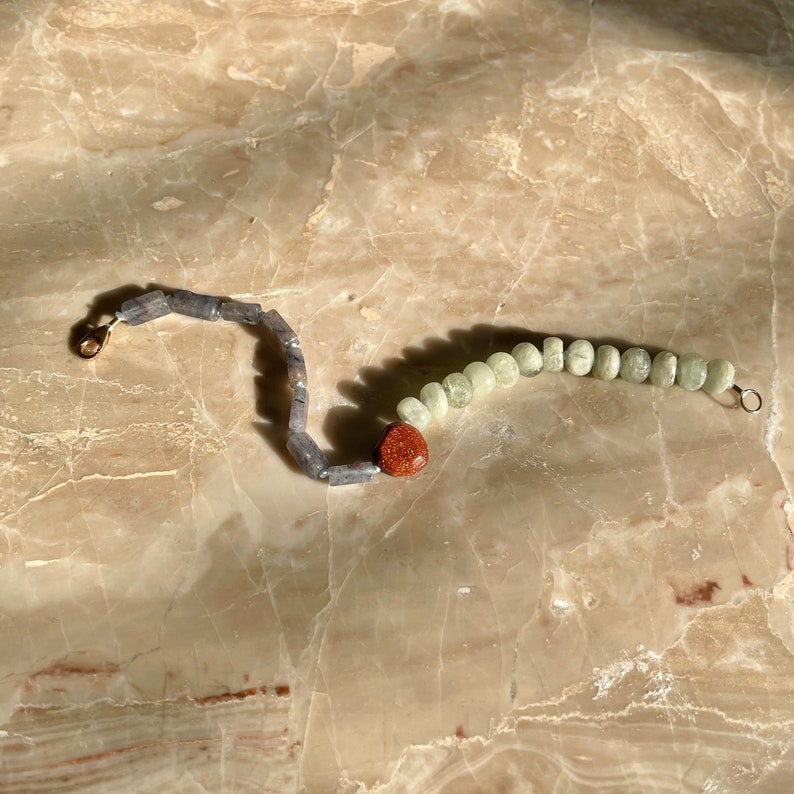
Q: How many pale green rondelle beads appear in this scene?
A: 13